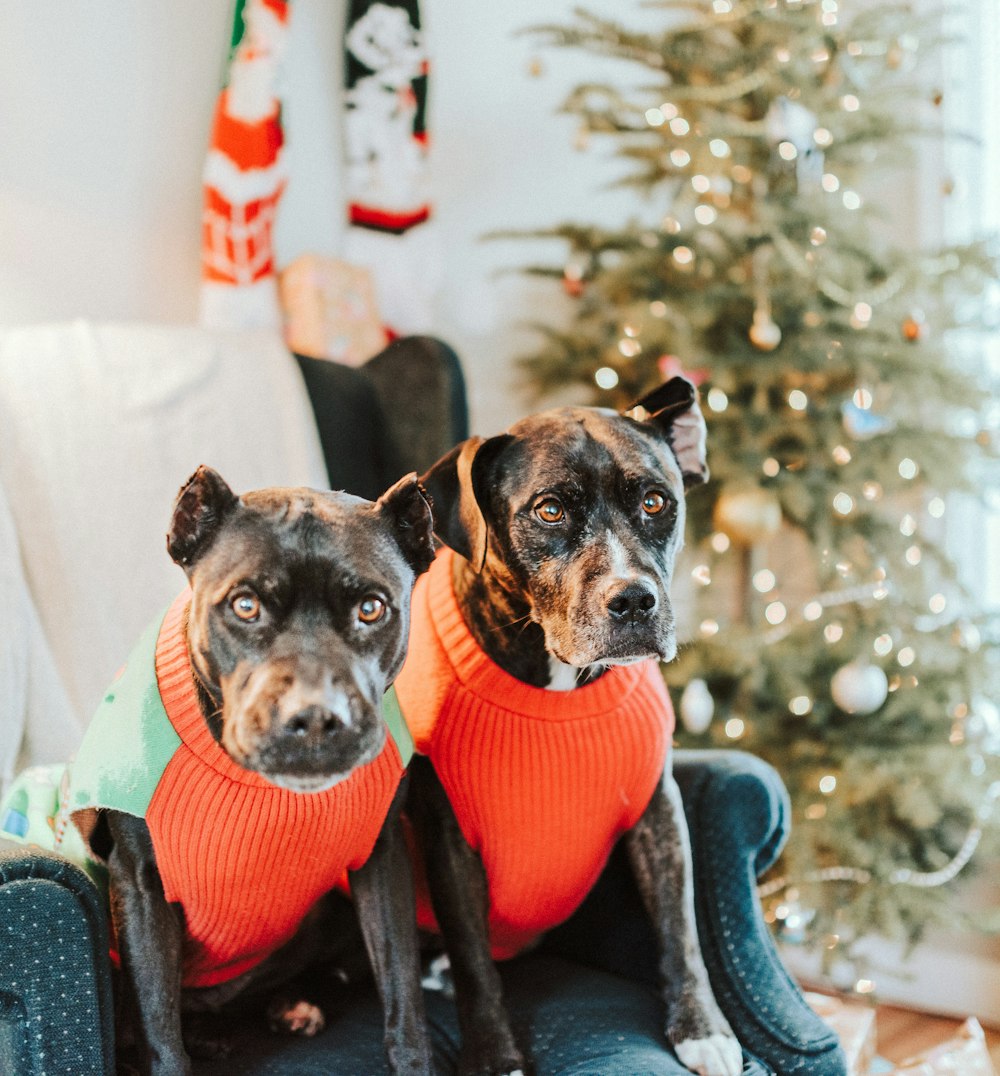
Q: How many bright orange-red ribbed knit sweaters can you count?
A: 2